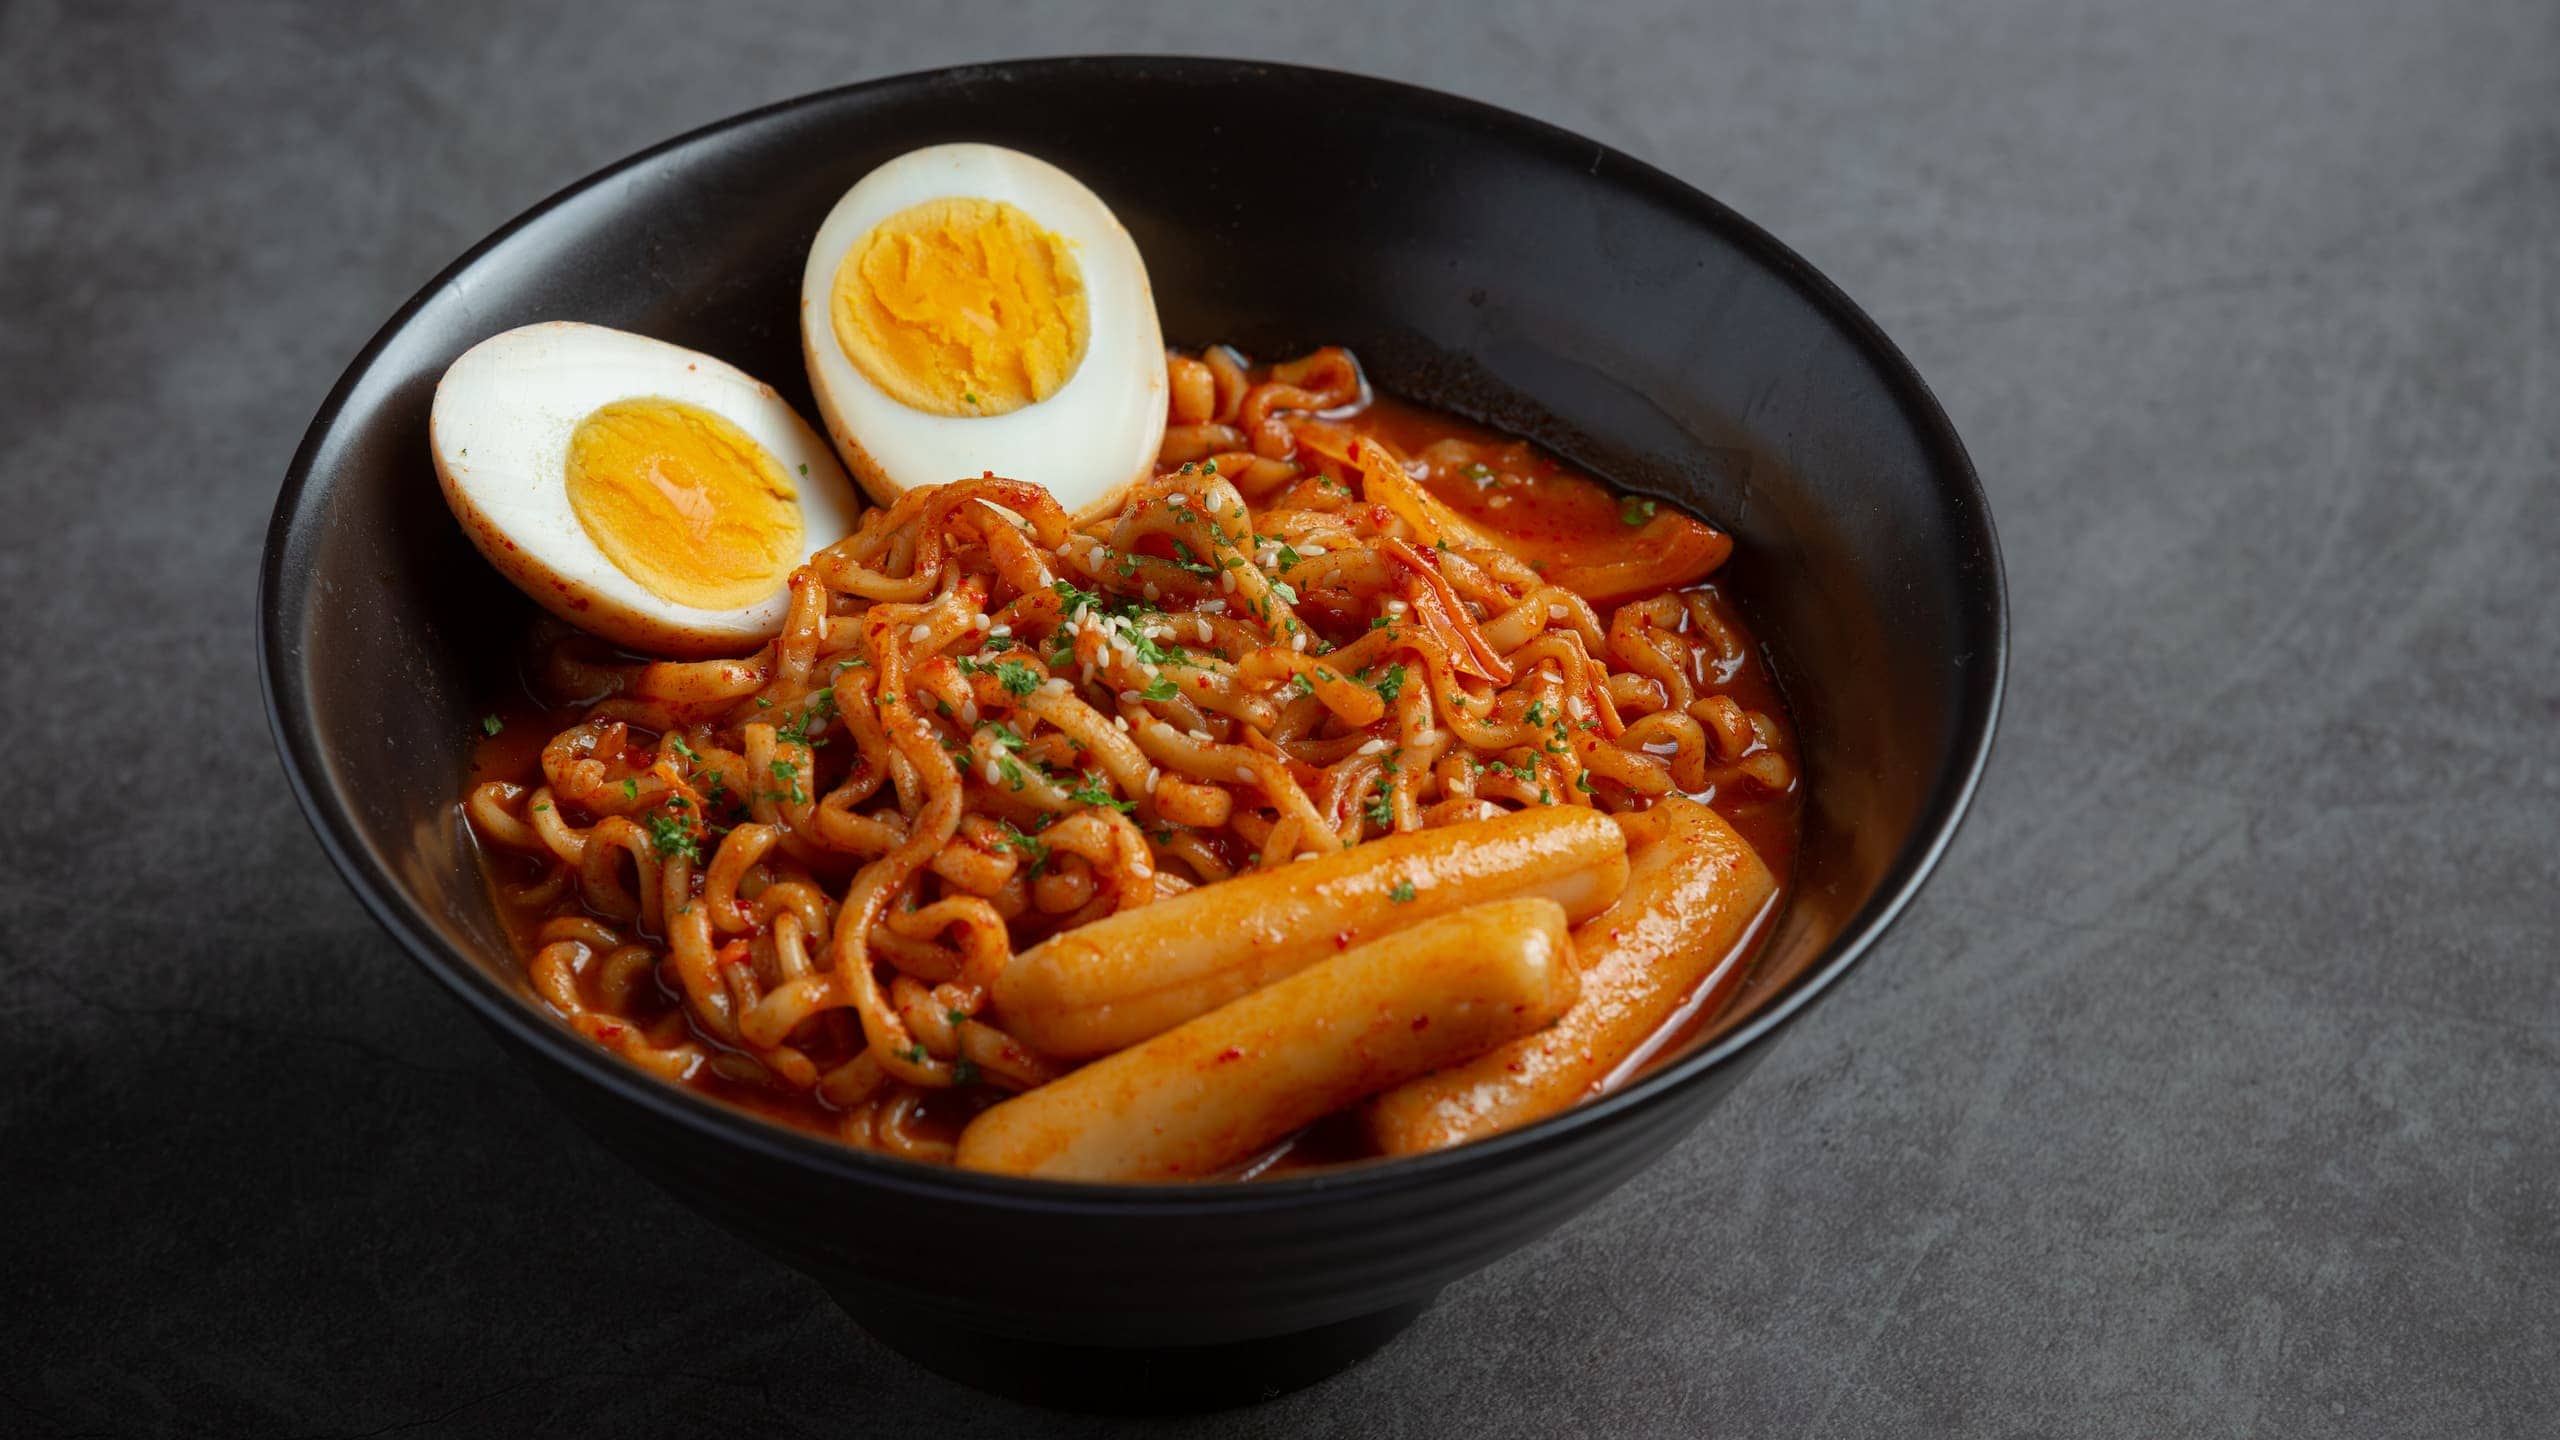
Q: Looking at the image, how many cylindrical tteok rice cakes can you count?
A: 3